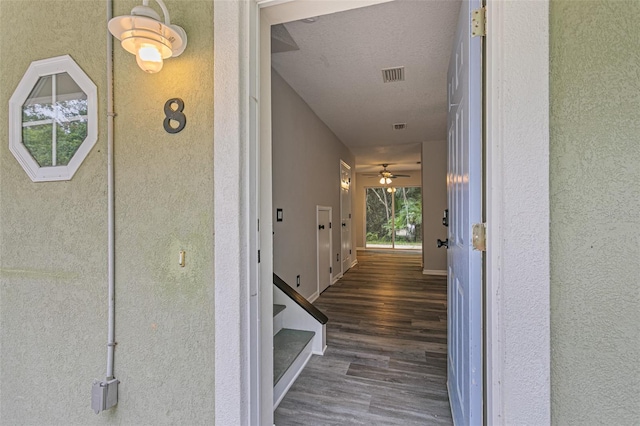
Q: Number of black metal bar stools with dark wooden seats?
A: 0